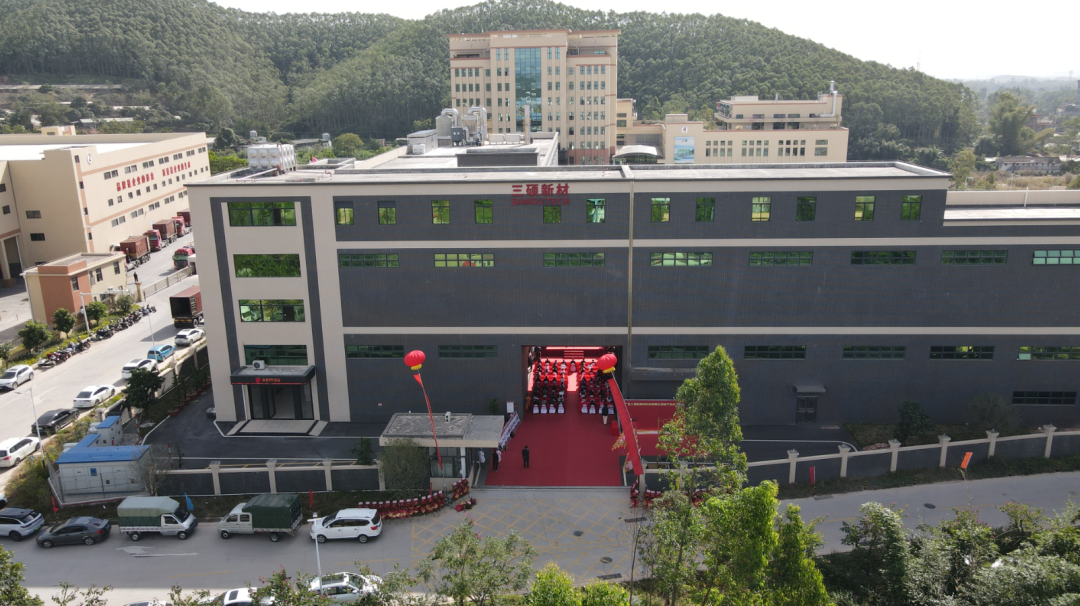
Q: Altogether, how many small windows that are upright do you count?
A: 12